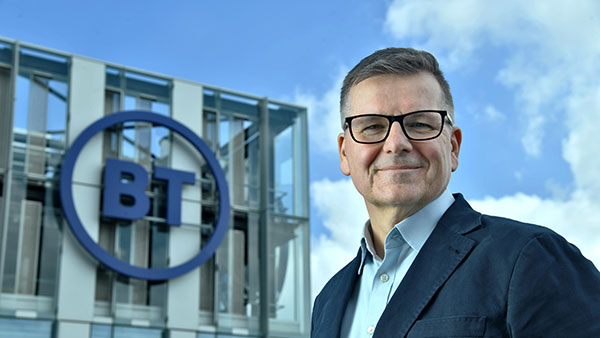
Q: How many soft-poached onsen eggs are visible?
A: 0